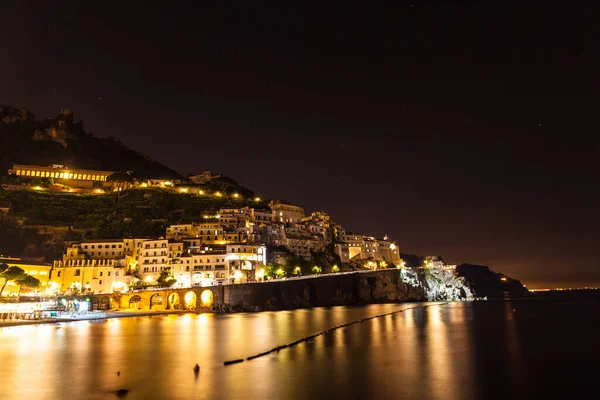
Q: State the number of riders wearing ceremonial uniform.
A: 0